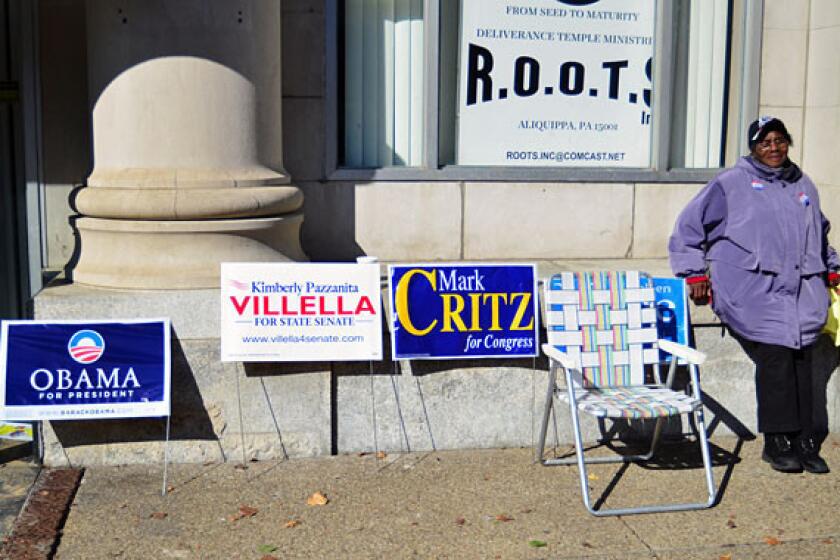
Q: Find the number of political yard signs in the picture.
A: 4